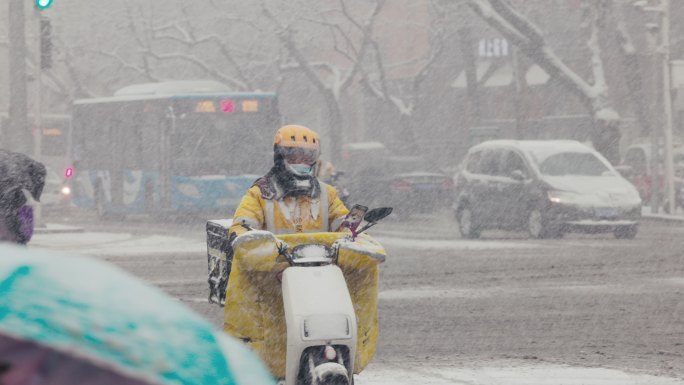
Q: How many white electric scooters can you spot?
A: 1